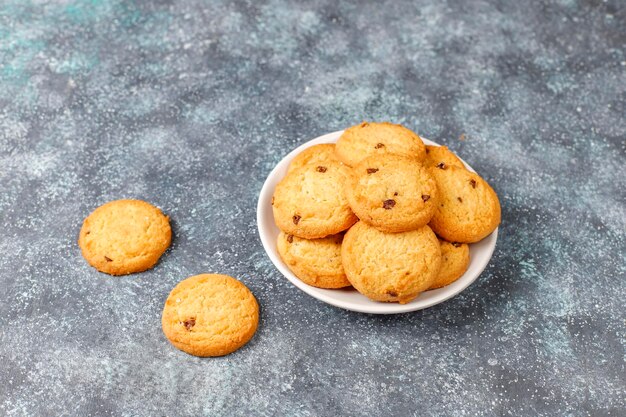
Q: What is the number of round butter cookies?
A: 11